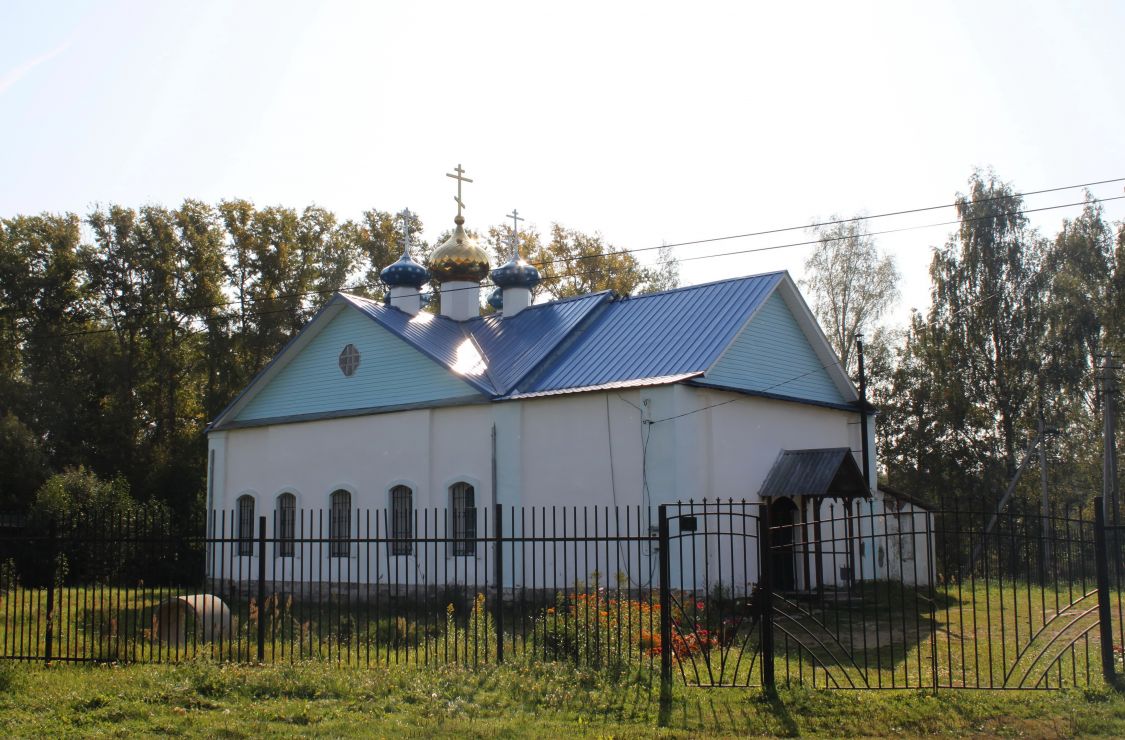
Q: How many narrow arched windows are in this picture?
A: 5